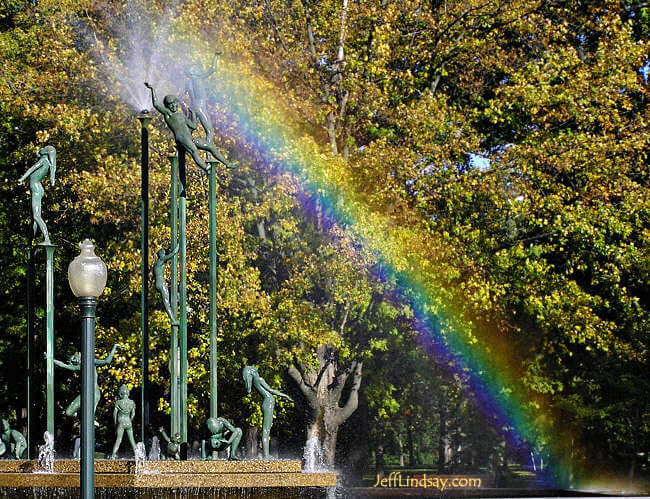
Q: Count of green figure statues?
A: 10